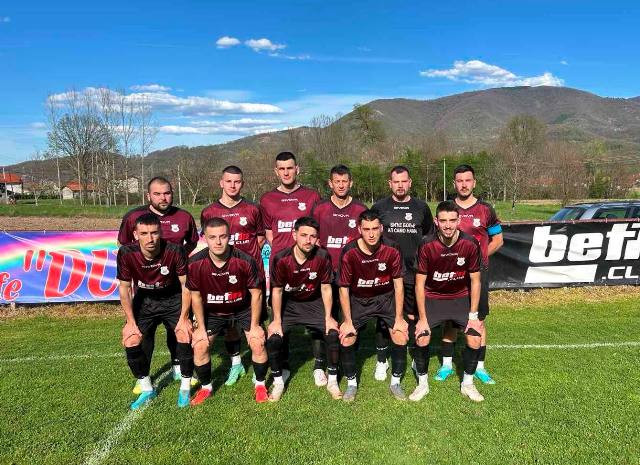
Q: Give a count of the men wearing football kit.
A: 11